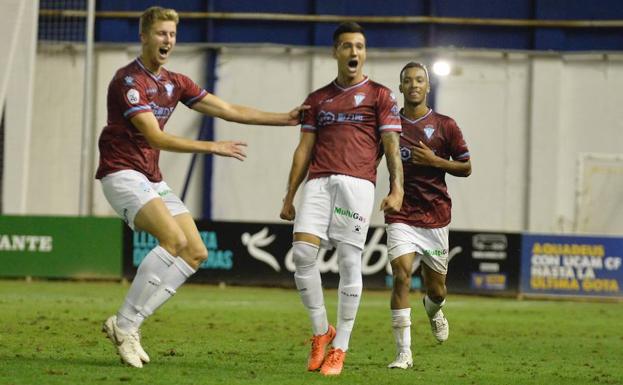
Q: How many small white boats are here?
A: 0